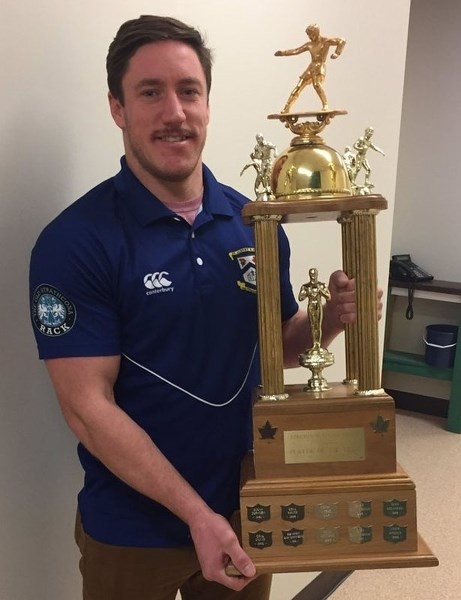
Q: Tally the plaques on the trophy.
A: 11